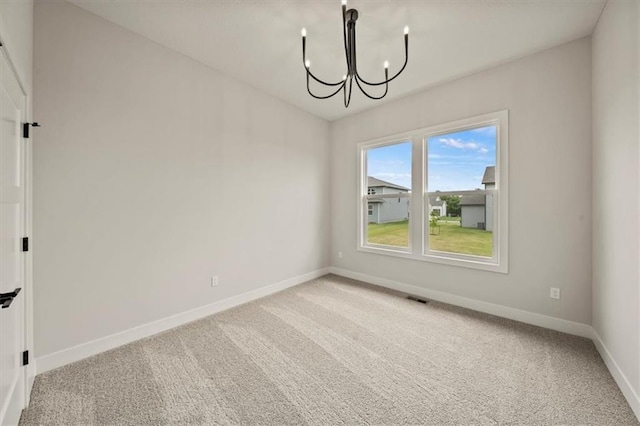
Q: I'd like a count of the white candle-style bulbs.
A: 6